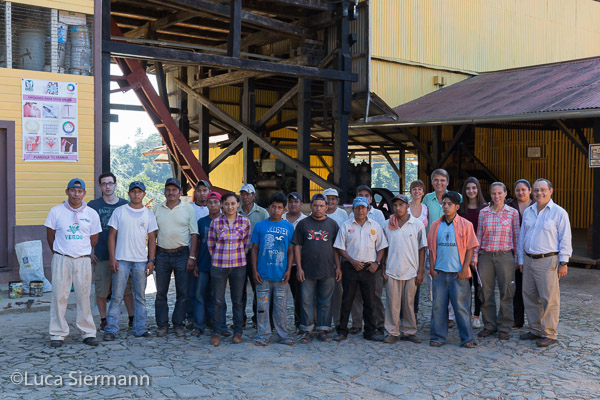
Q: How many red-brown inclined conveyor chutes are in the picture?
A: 1